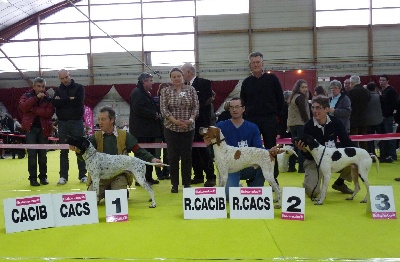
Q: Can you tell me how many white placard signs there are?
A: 7